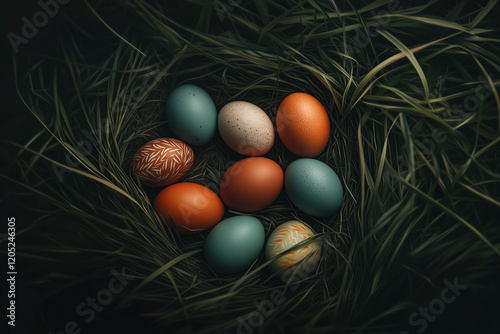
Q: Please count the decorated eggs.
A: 2